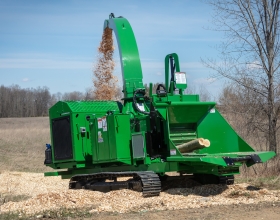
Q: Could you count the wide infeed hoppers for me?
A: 1